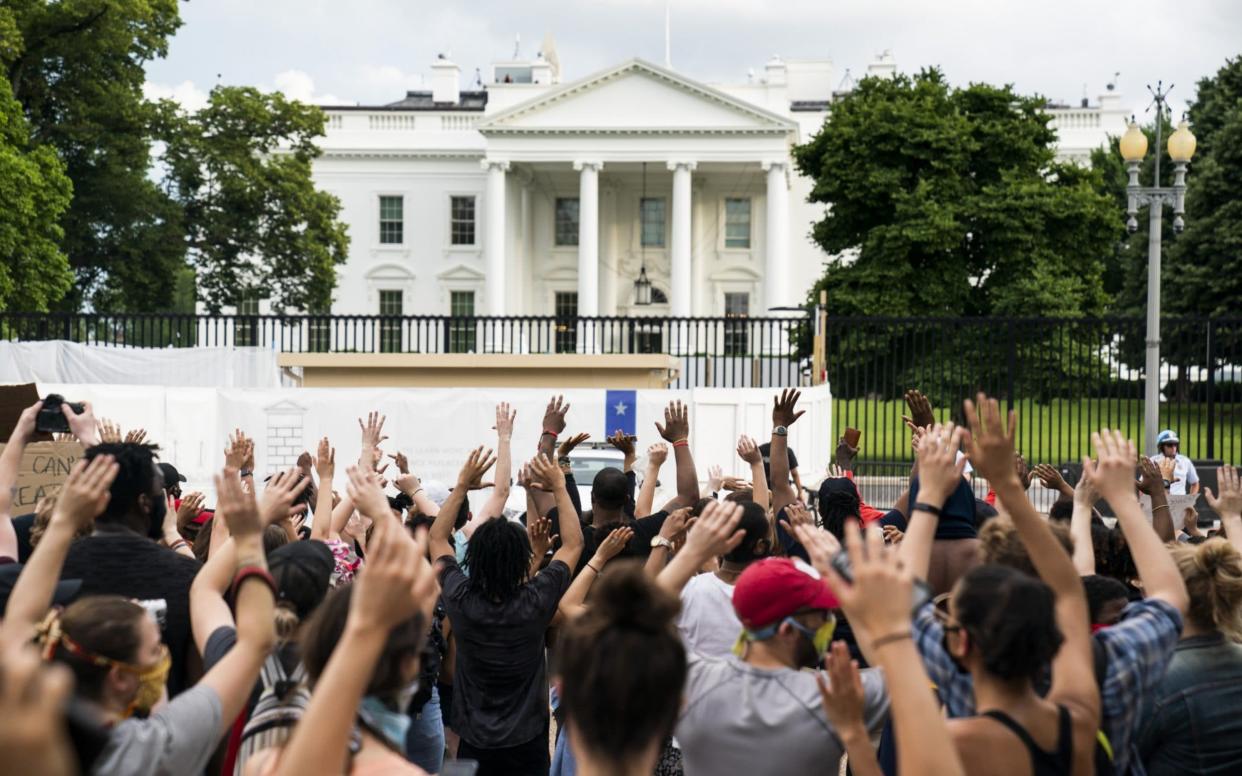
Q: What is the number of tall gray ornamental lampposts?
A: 1